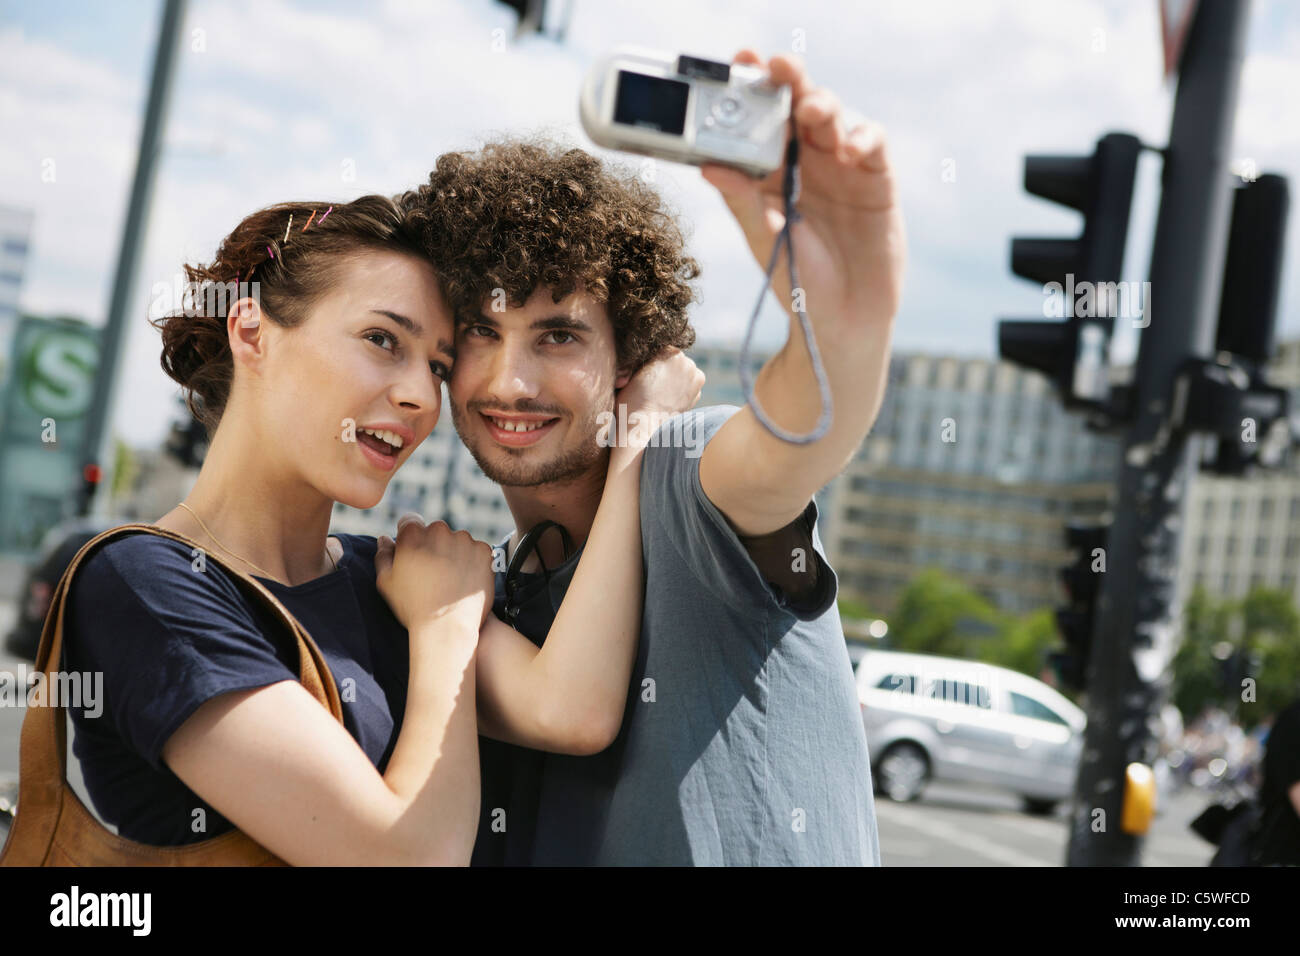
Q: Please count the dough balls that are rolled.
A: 0